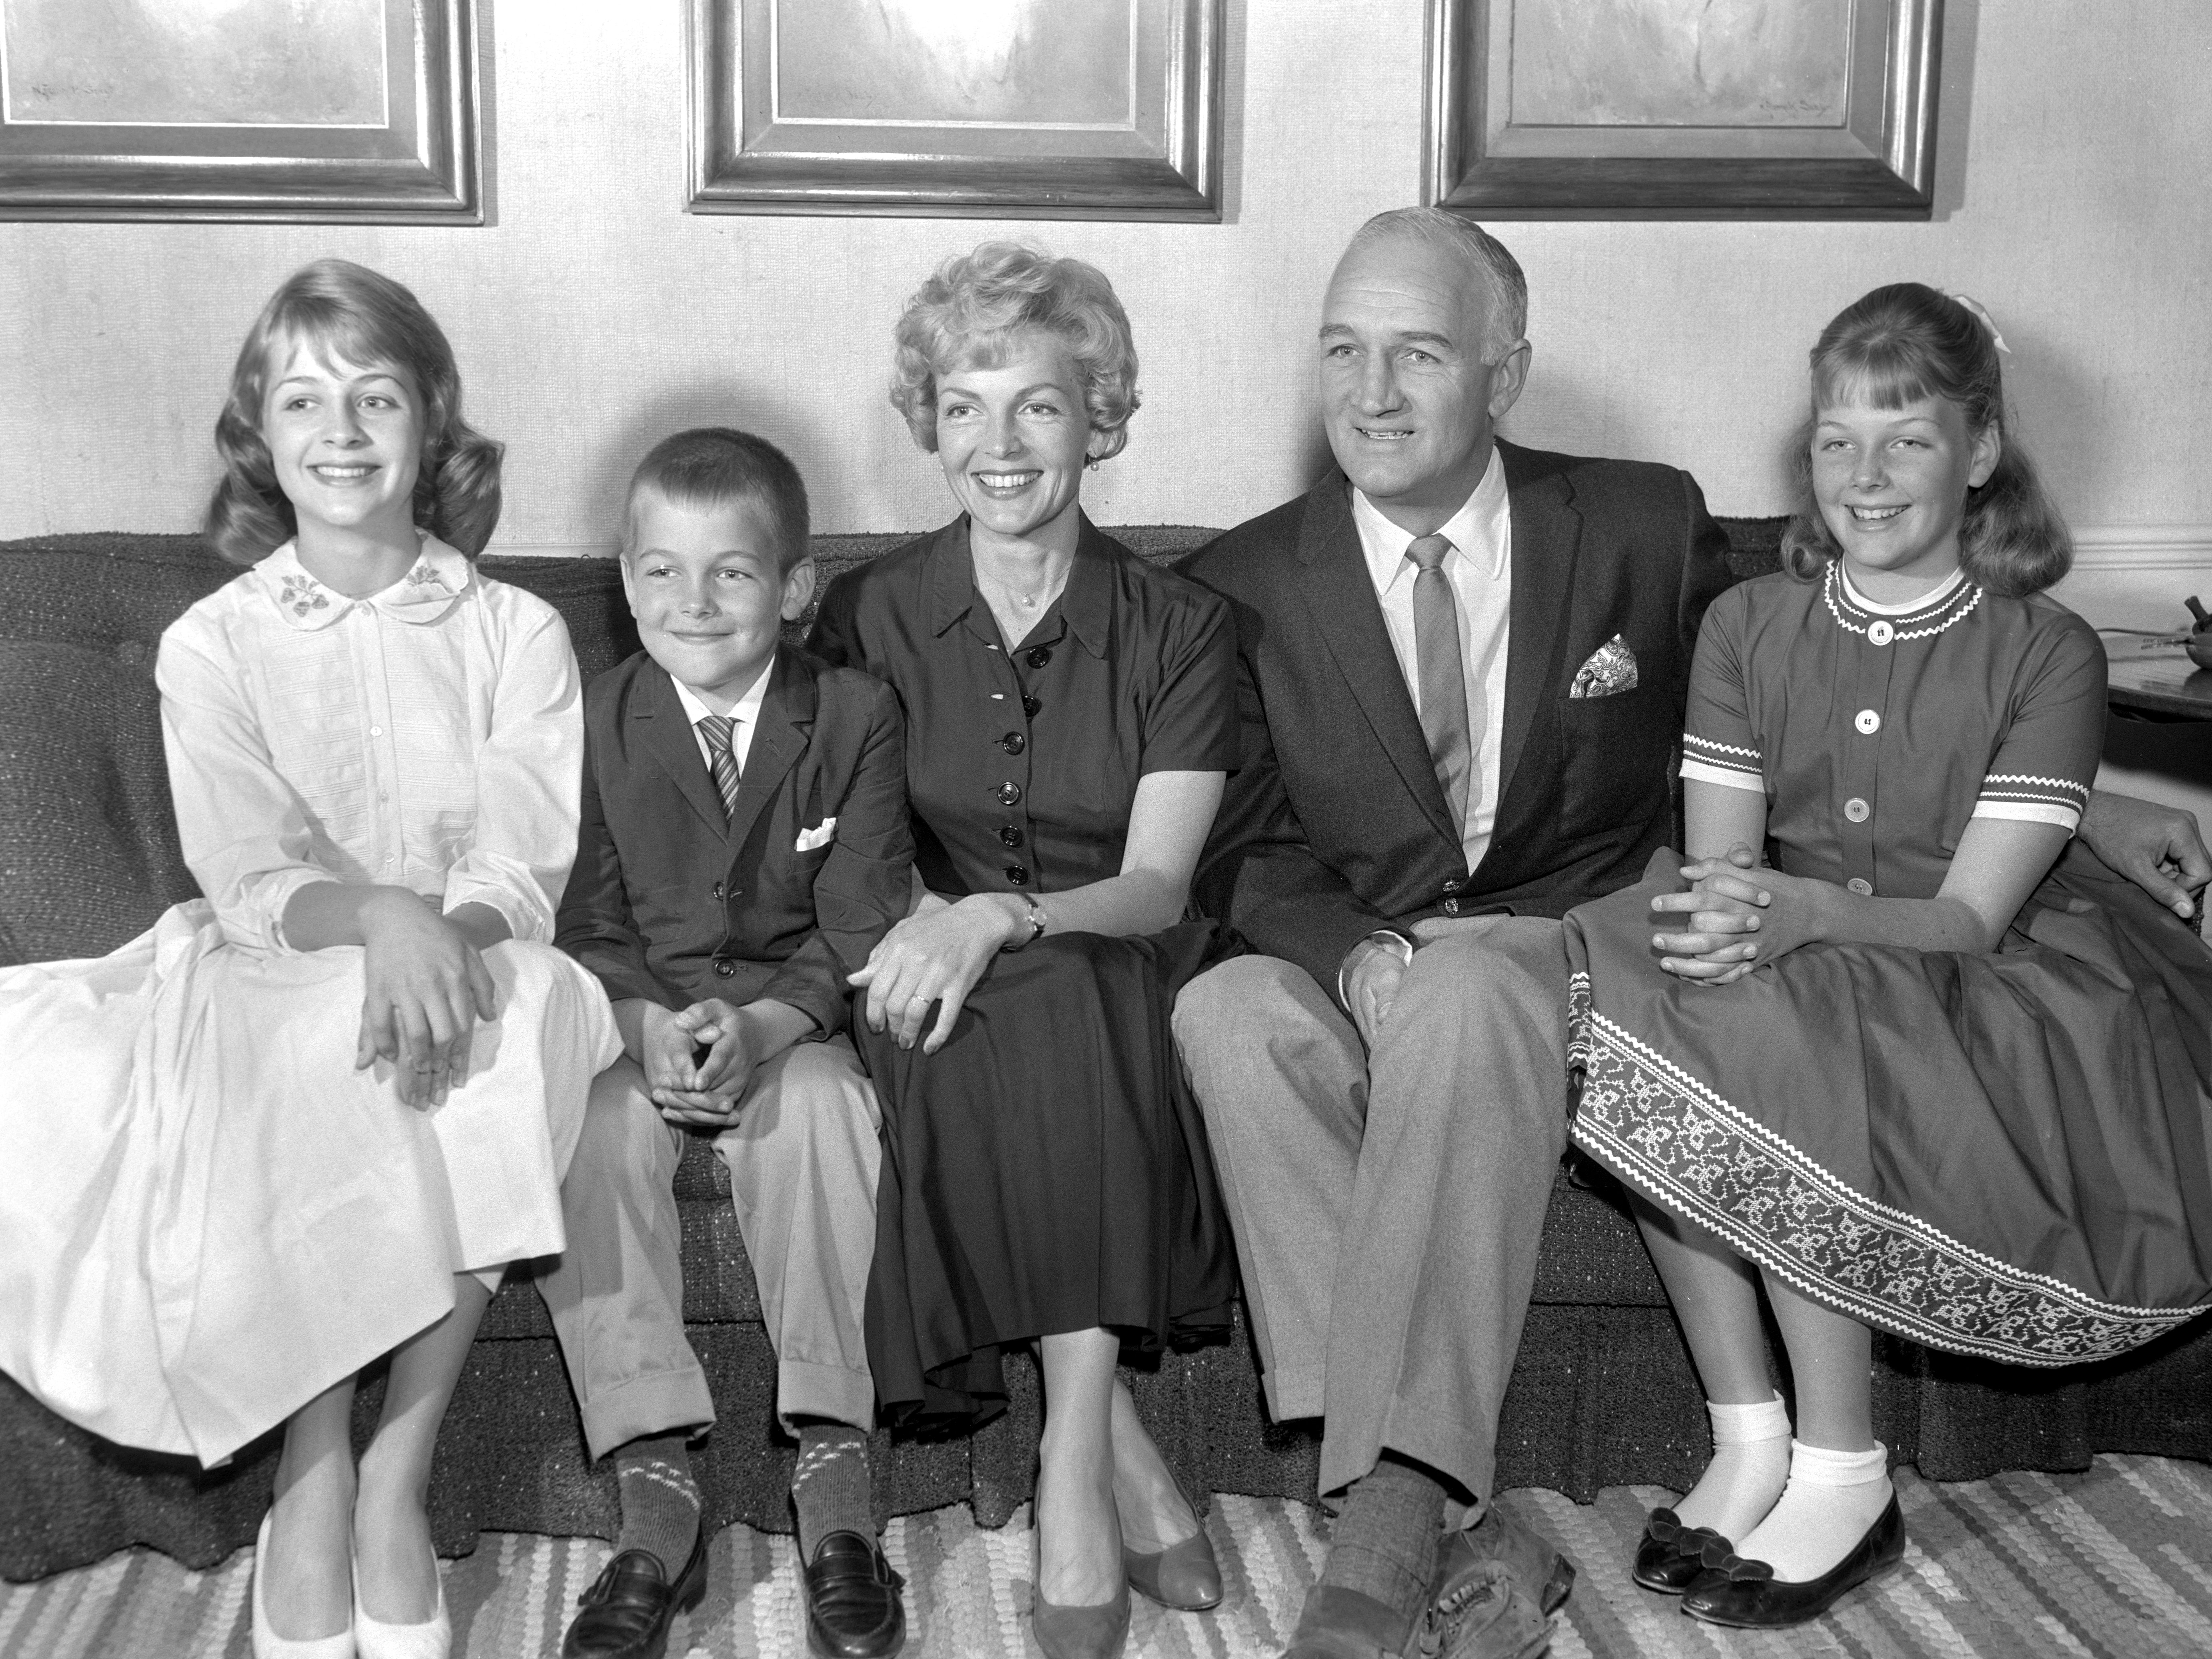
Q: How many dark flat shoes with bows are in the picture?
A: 2